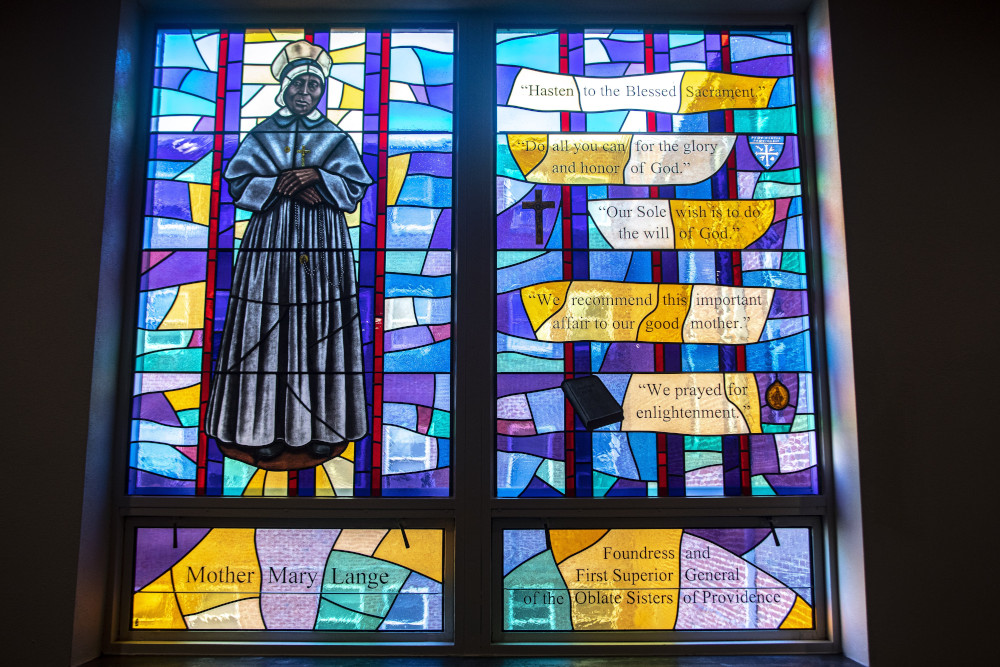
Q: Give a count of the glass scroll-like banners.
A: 5